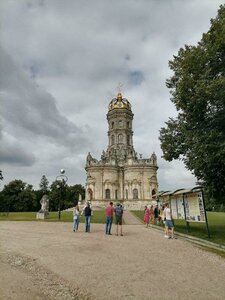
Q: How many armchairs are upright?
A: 0